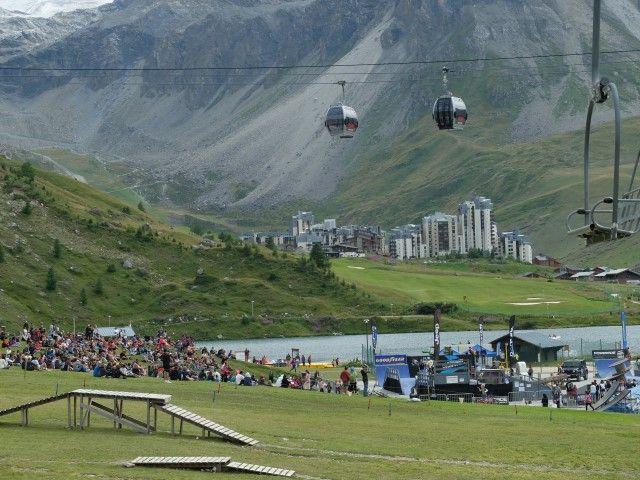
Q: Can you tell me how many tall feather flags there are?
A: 5